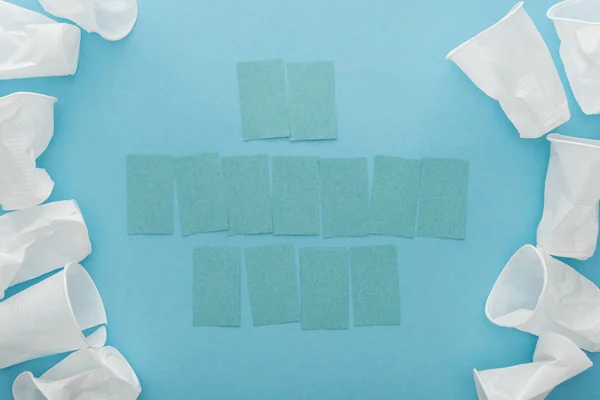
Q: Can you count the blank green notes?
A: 13